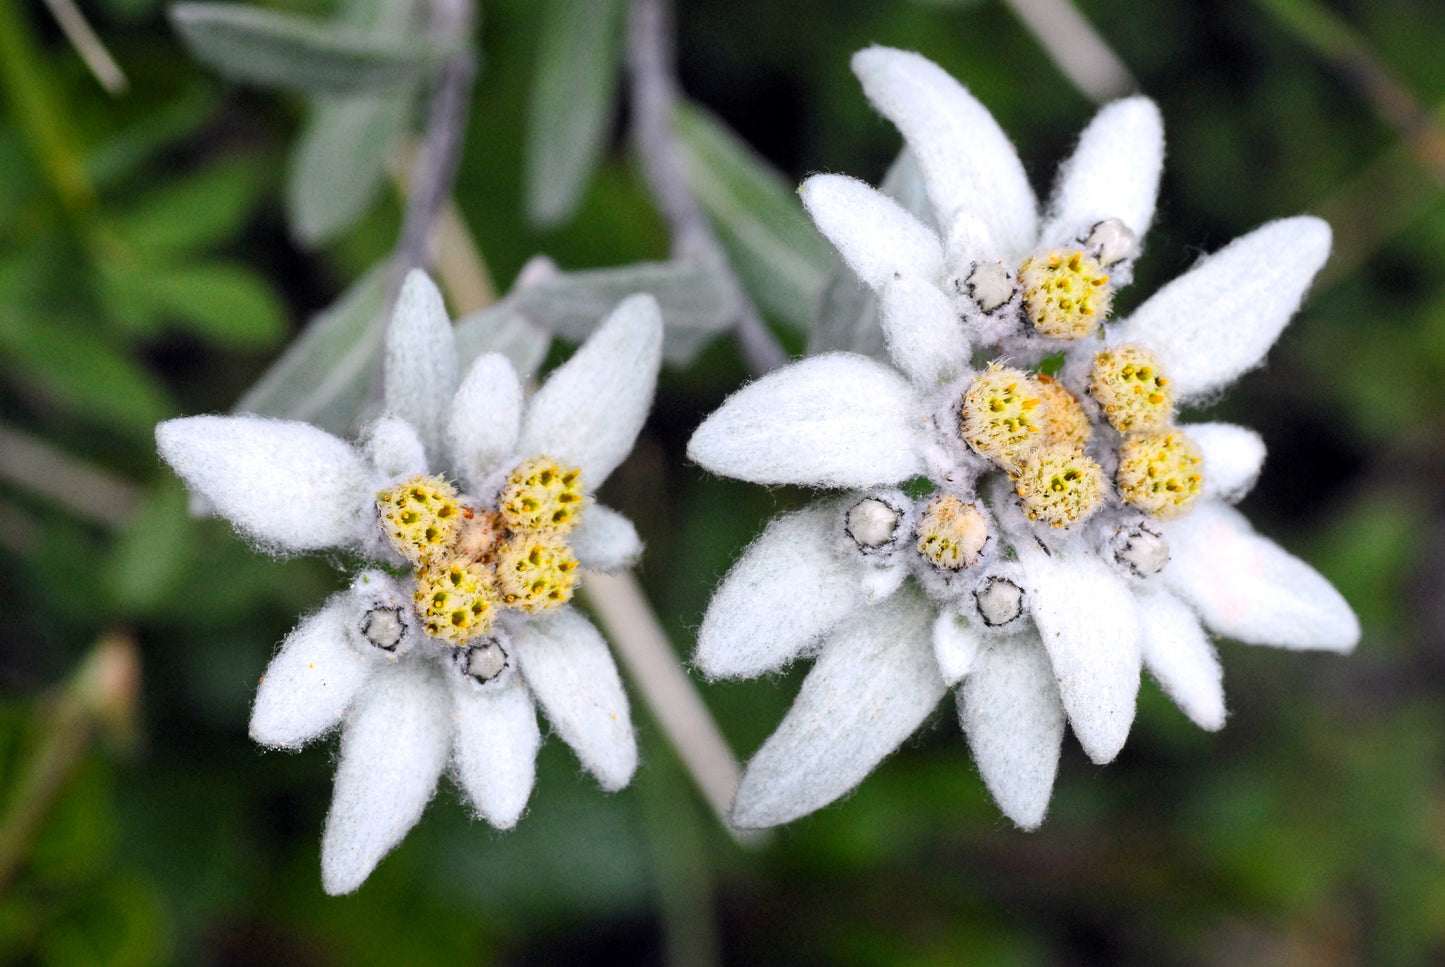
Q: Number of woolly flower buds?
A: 7